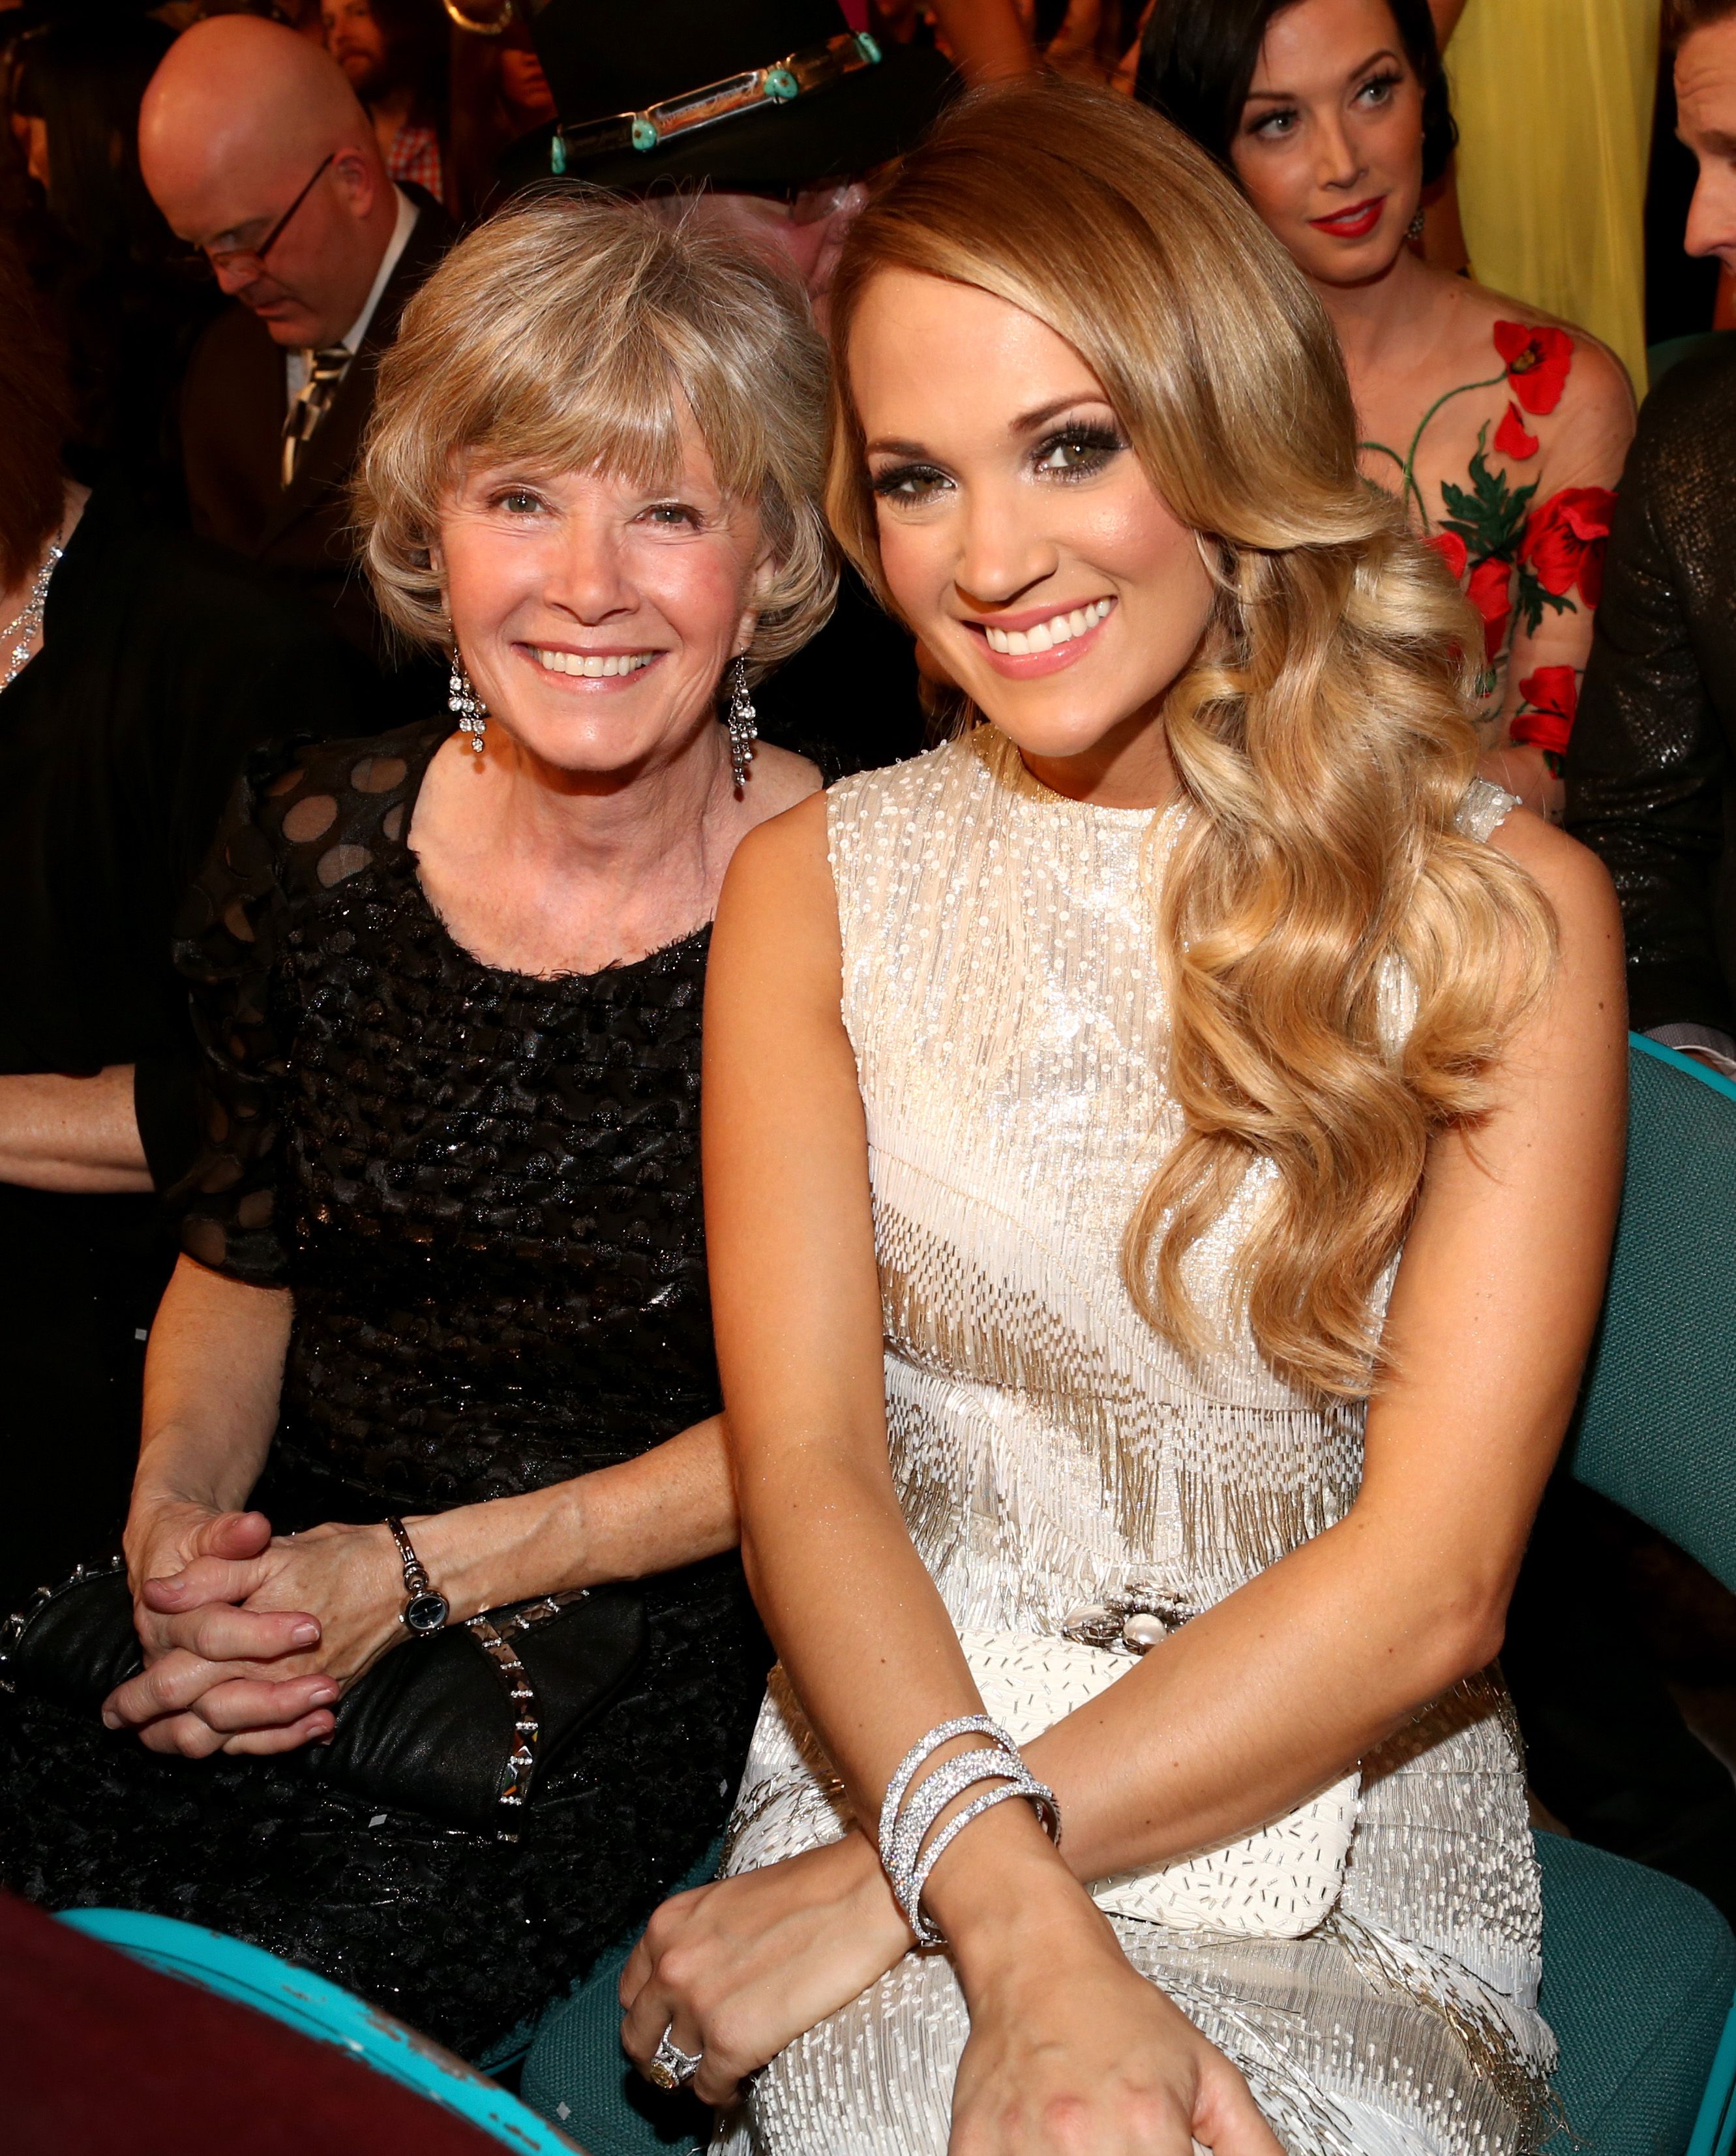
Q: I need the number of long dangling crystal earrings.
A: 2